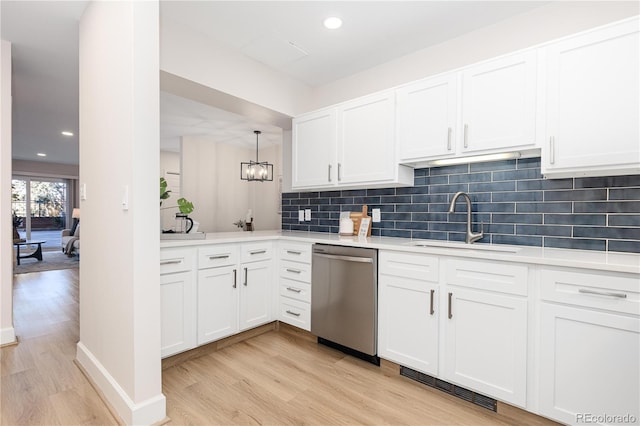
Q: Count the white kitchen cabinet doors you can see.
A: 11